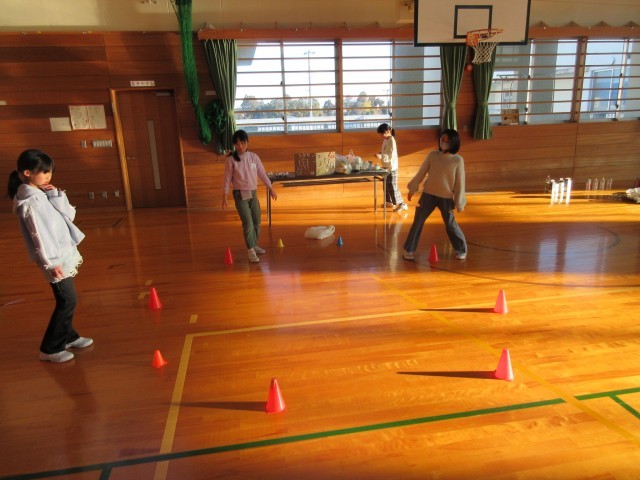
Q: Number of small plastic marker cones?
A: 9